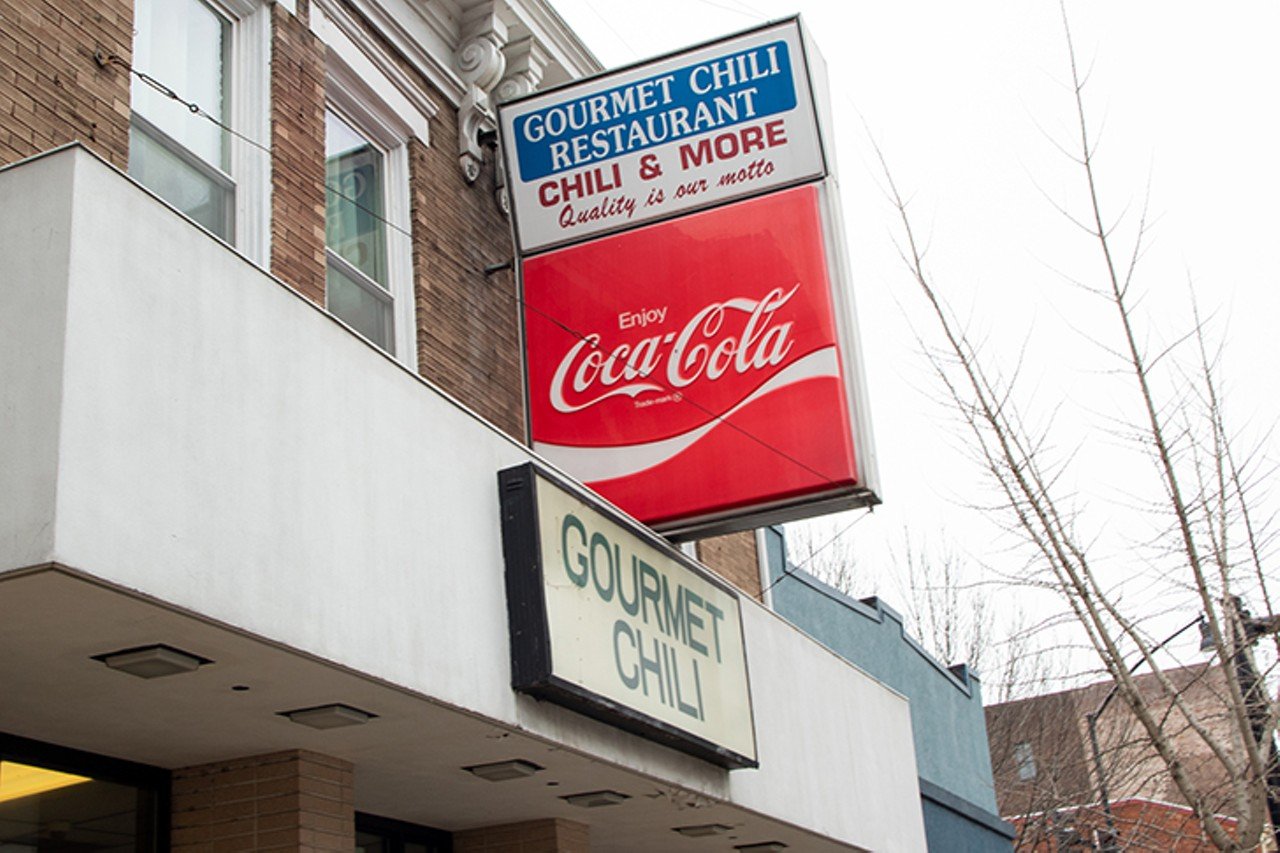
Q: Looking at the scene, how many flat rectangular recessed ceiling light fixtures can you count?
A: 6